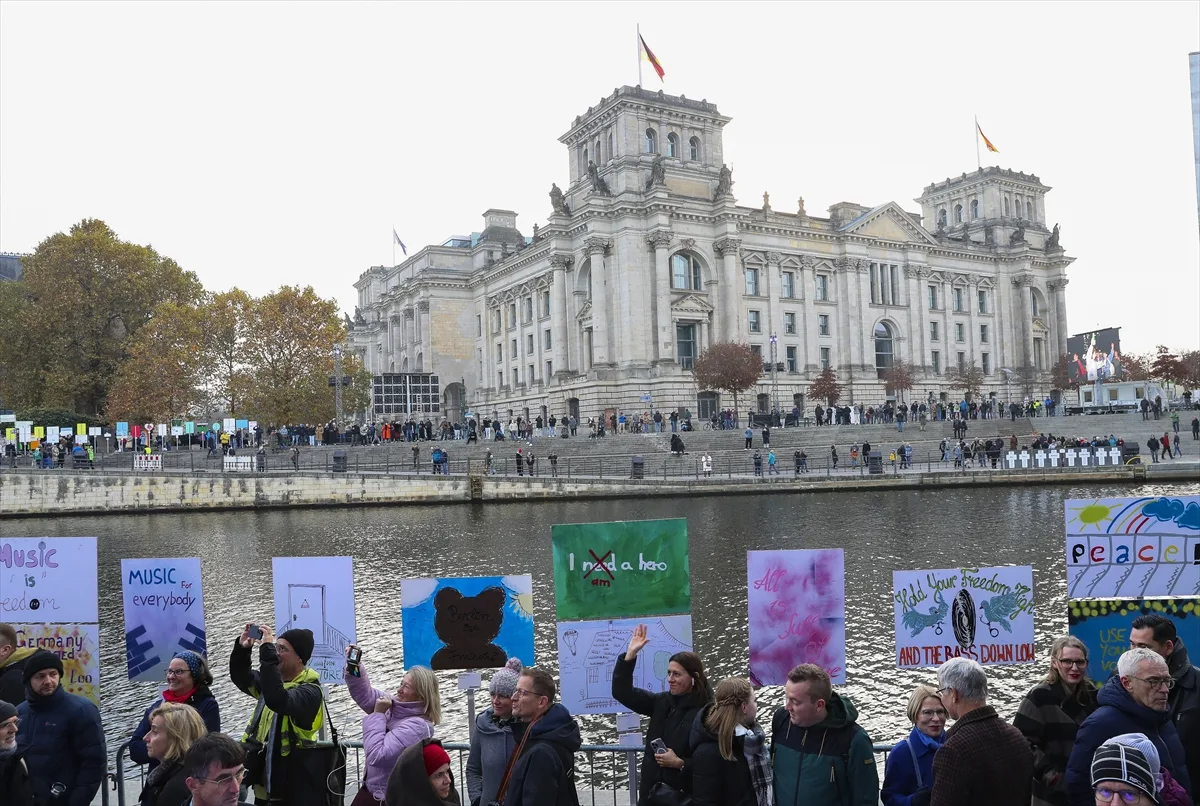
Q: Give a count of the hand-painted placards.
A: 11